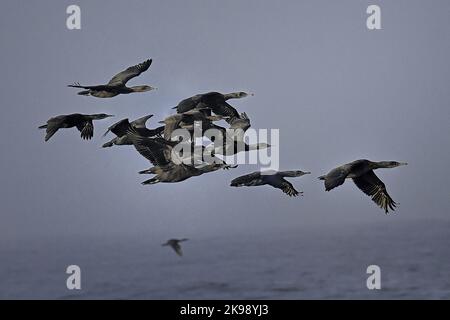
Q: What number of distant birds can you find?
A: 1